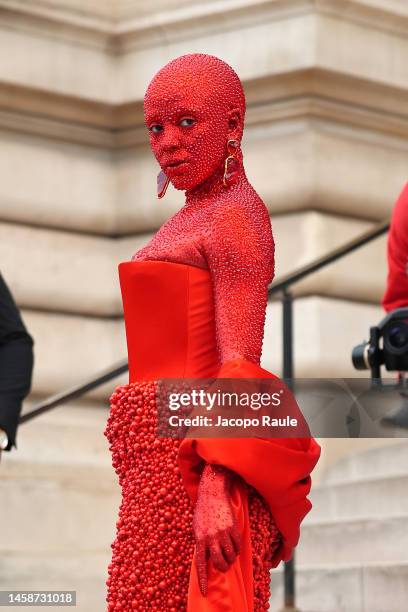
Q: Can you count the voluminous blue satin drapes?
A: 0